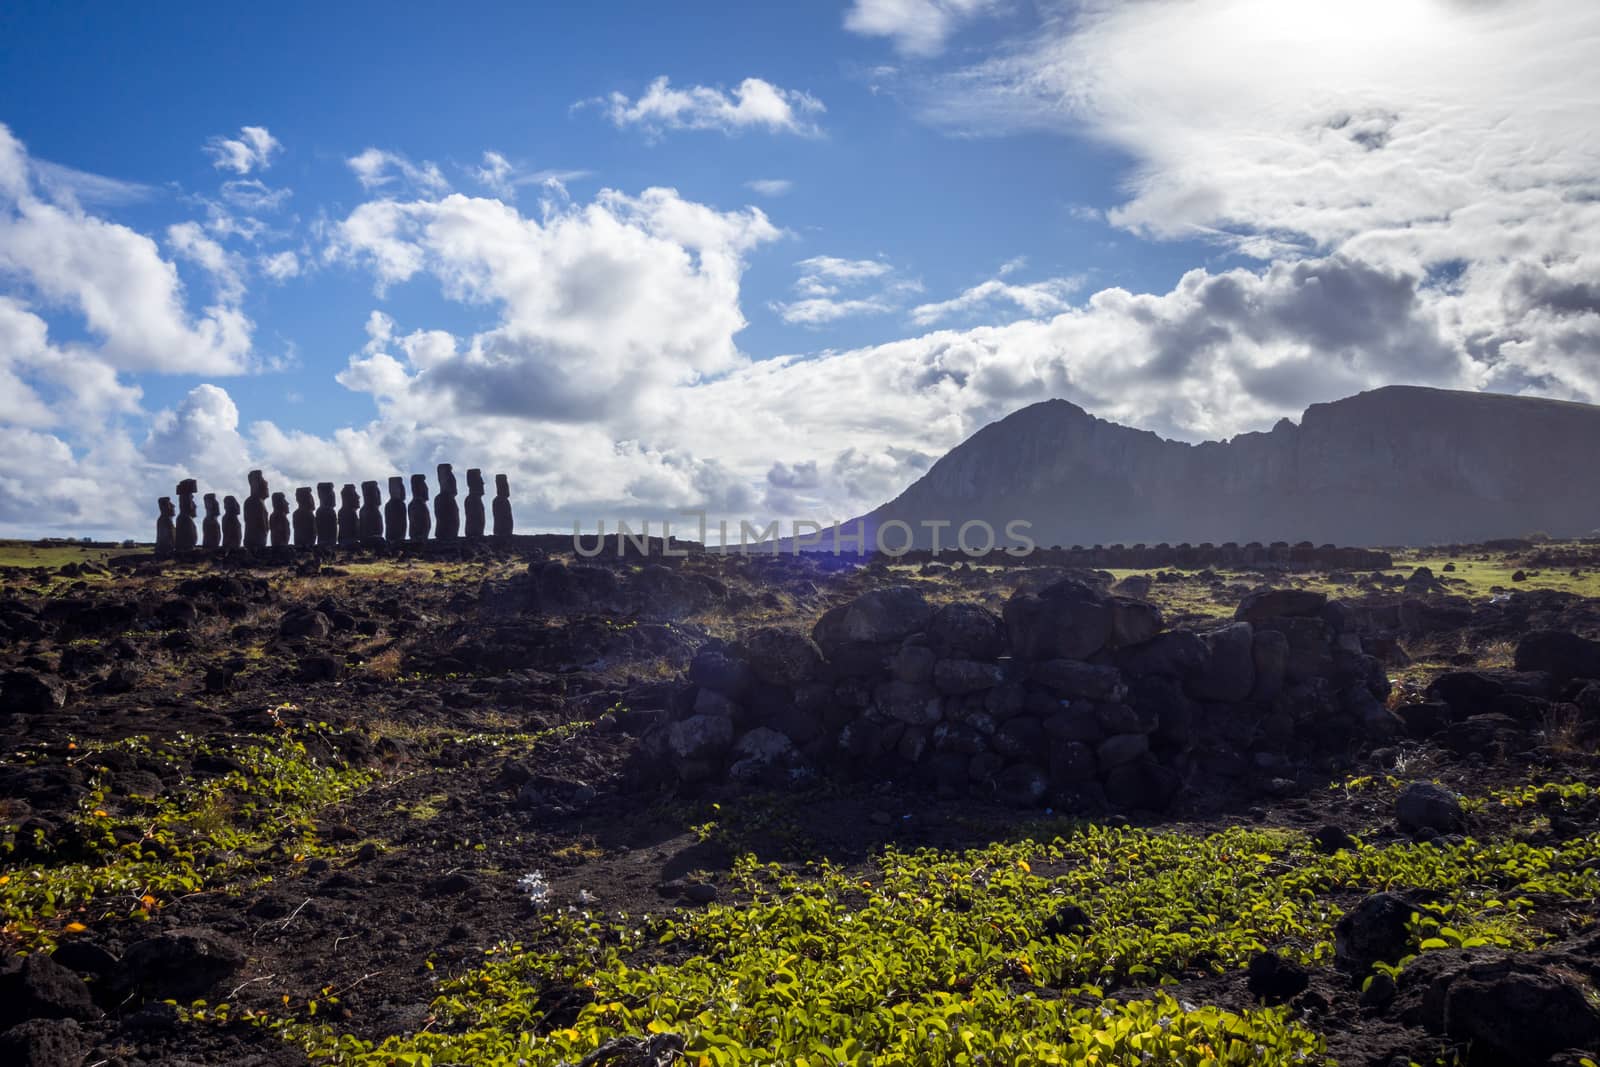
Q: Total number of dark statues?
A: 15